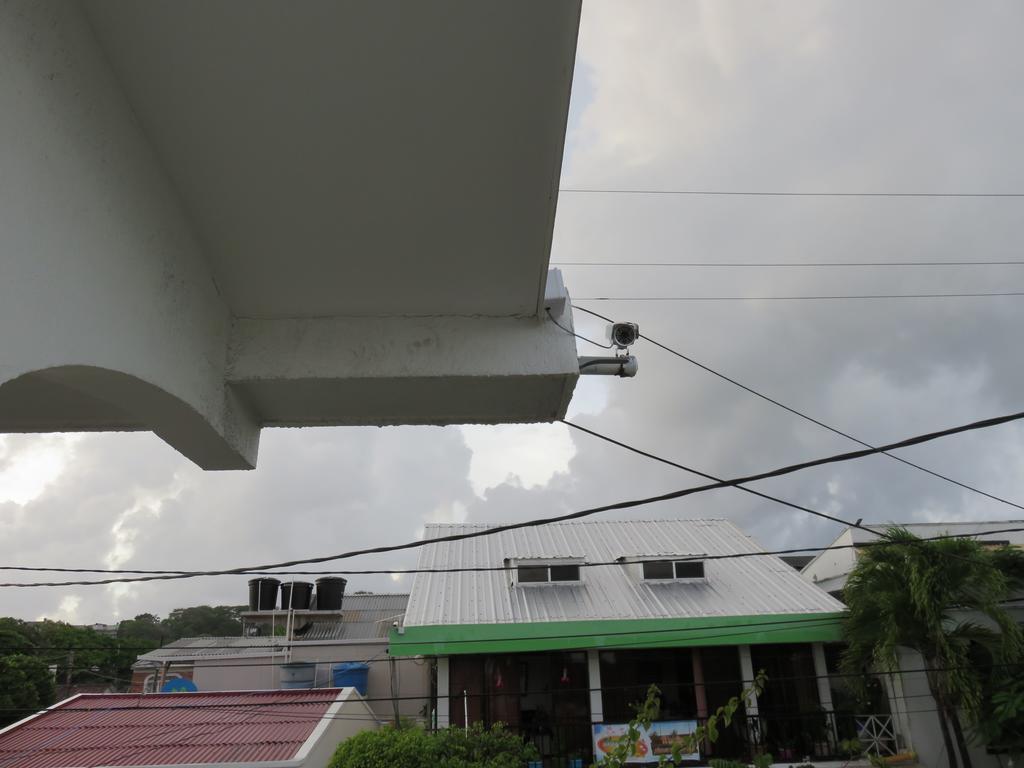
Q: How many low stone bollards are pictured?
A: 0